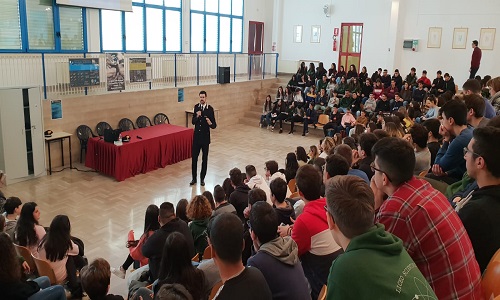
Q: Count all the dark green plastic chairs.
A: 5